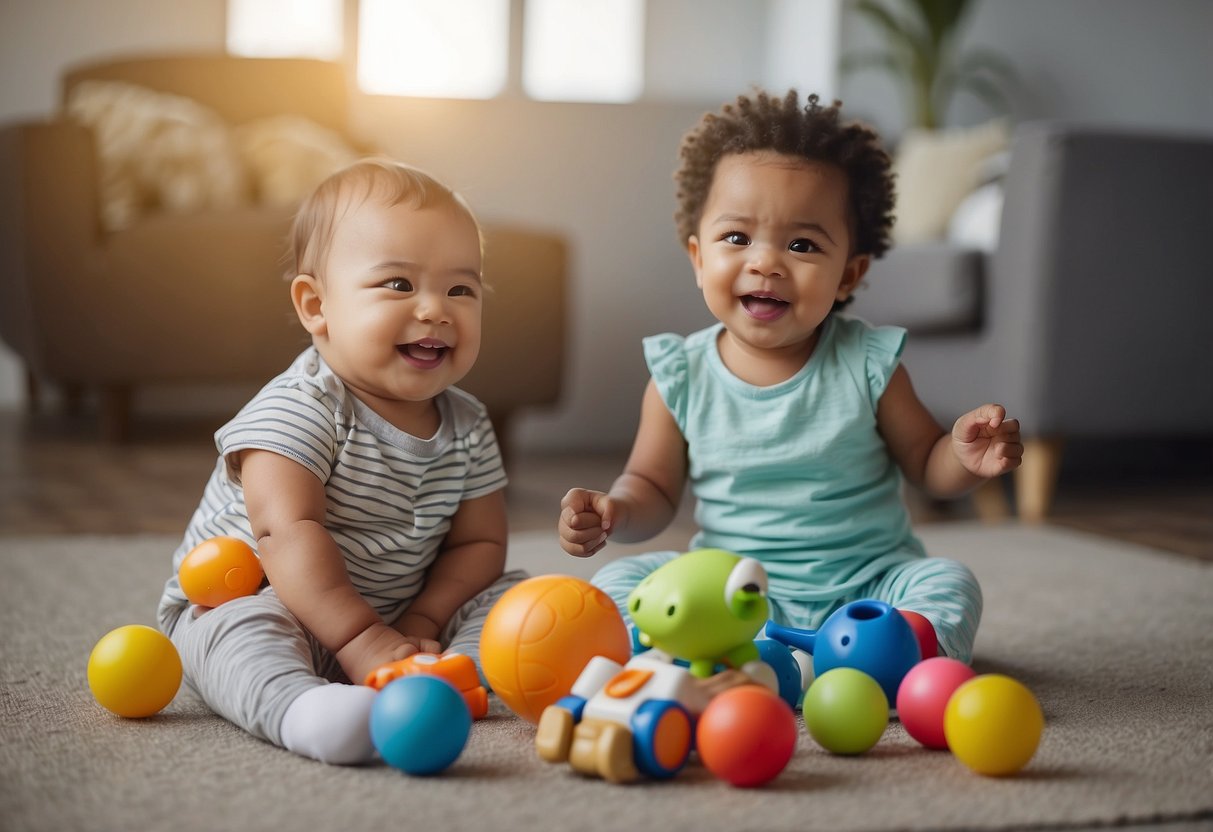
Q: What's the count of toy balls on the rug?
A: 7